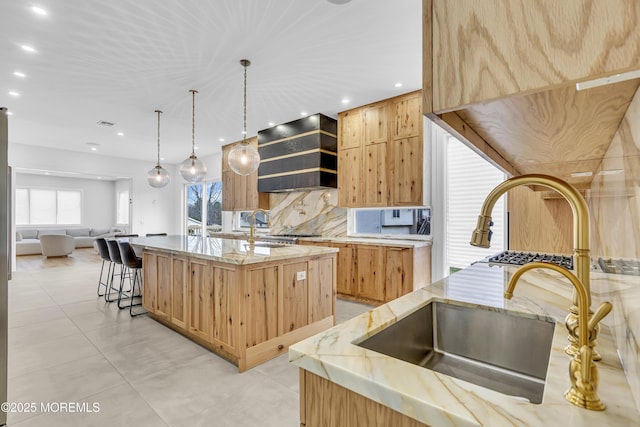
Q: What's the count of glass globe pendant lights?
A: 3